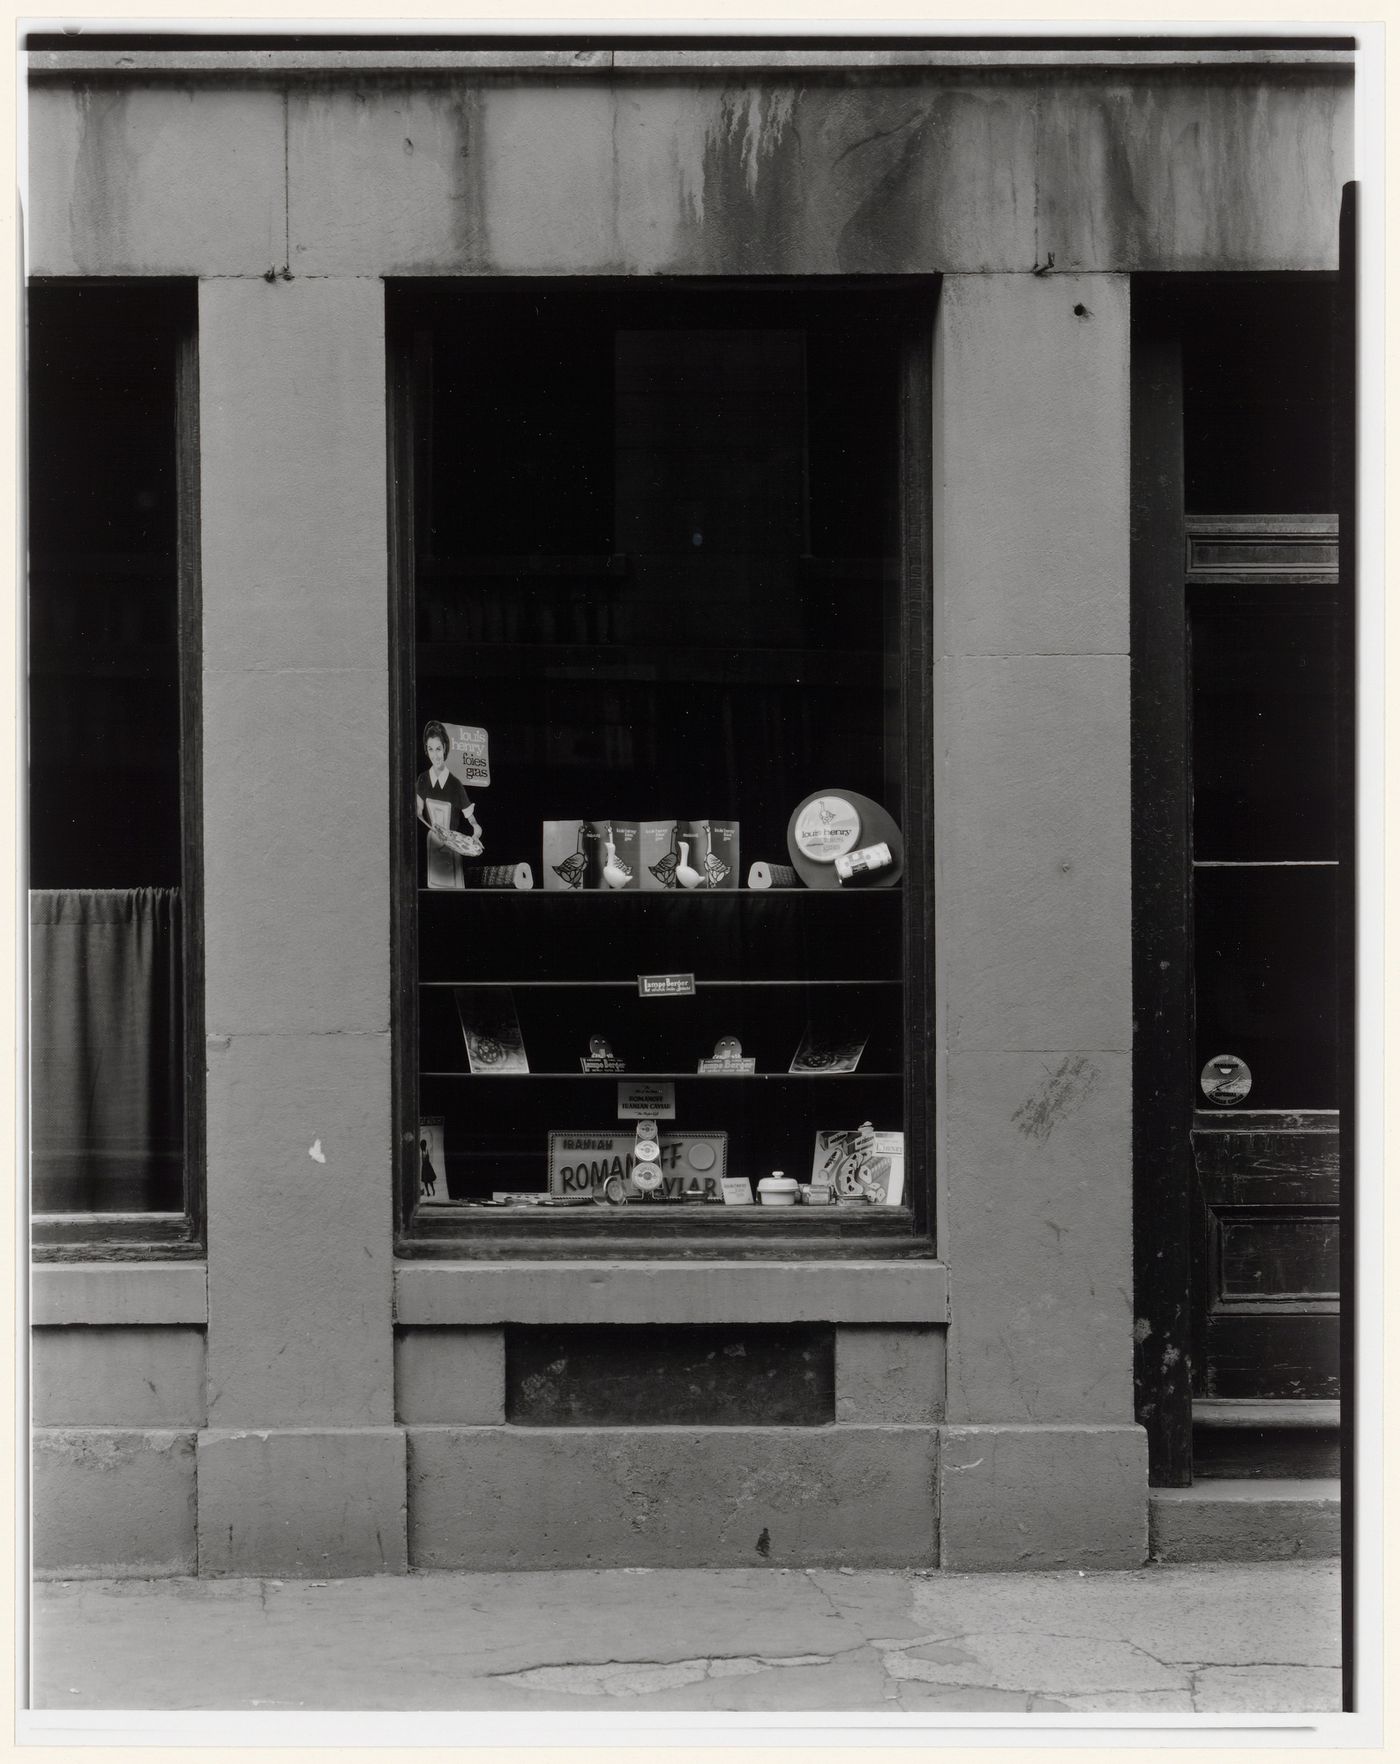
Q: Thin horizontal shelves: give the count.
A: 3